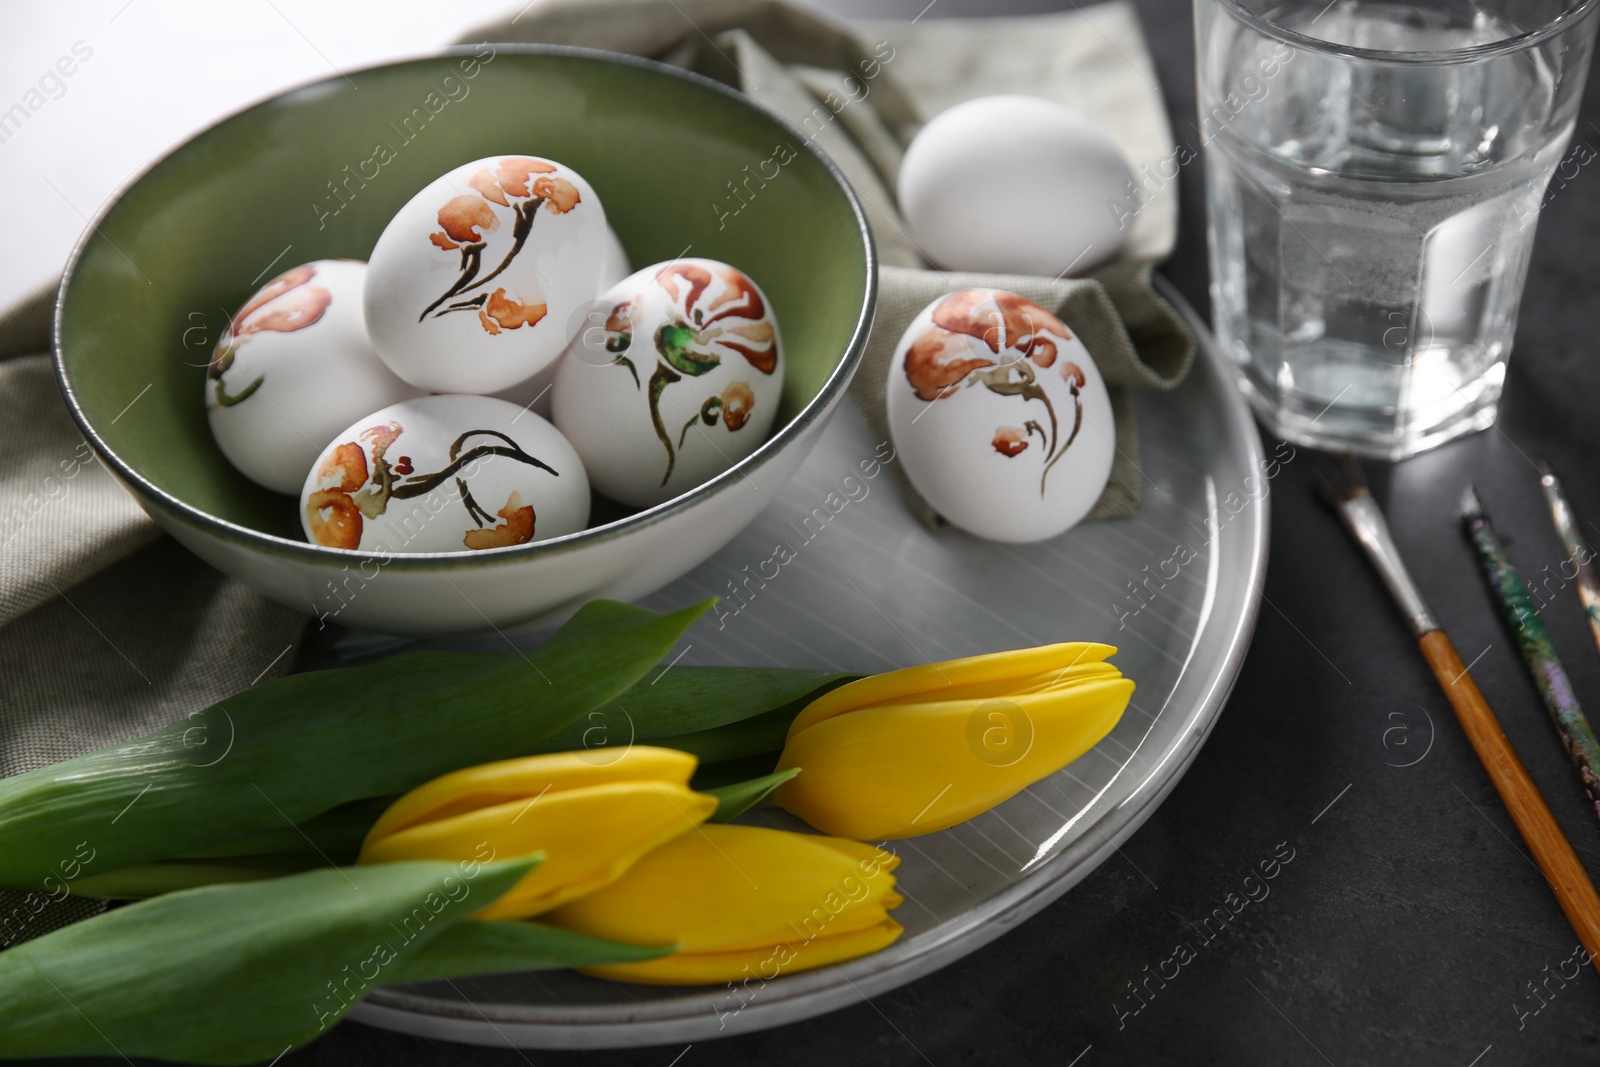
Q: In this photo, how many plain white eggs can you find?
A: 1